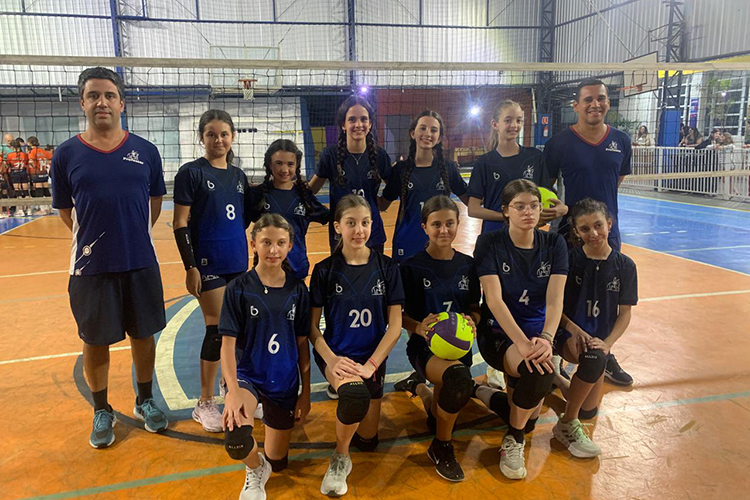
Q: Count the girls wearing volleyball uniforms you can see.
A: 10